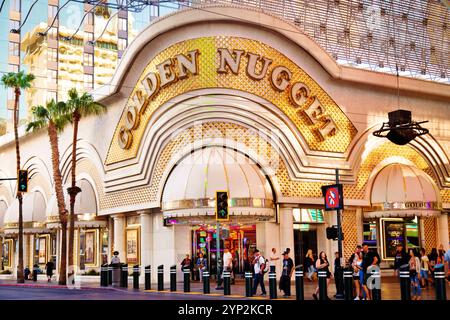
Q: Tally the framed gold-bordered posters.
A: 5